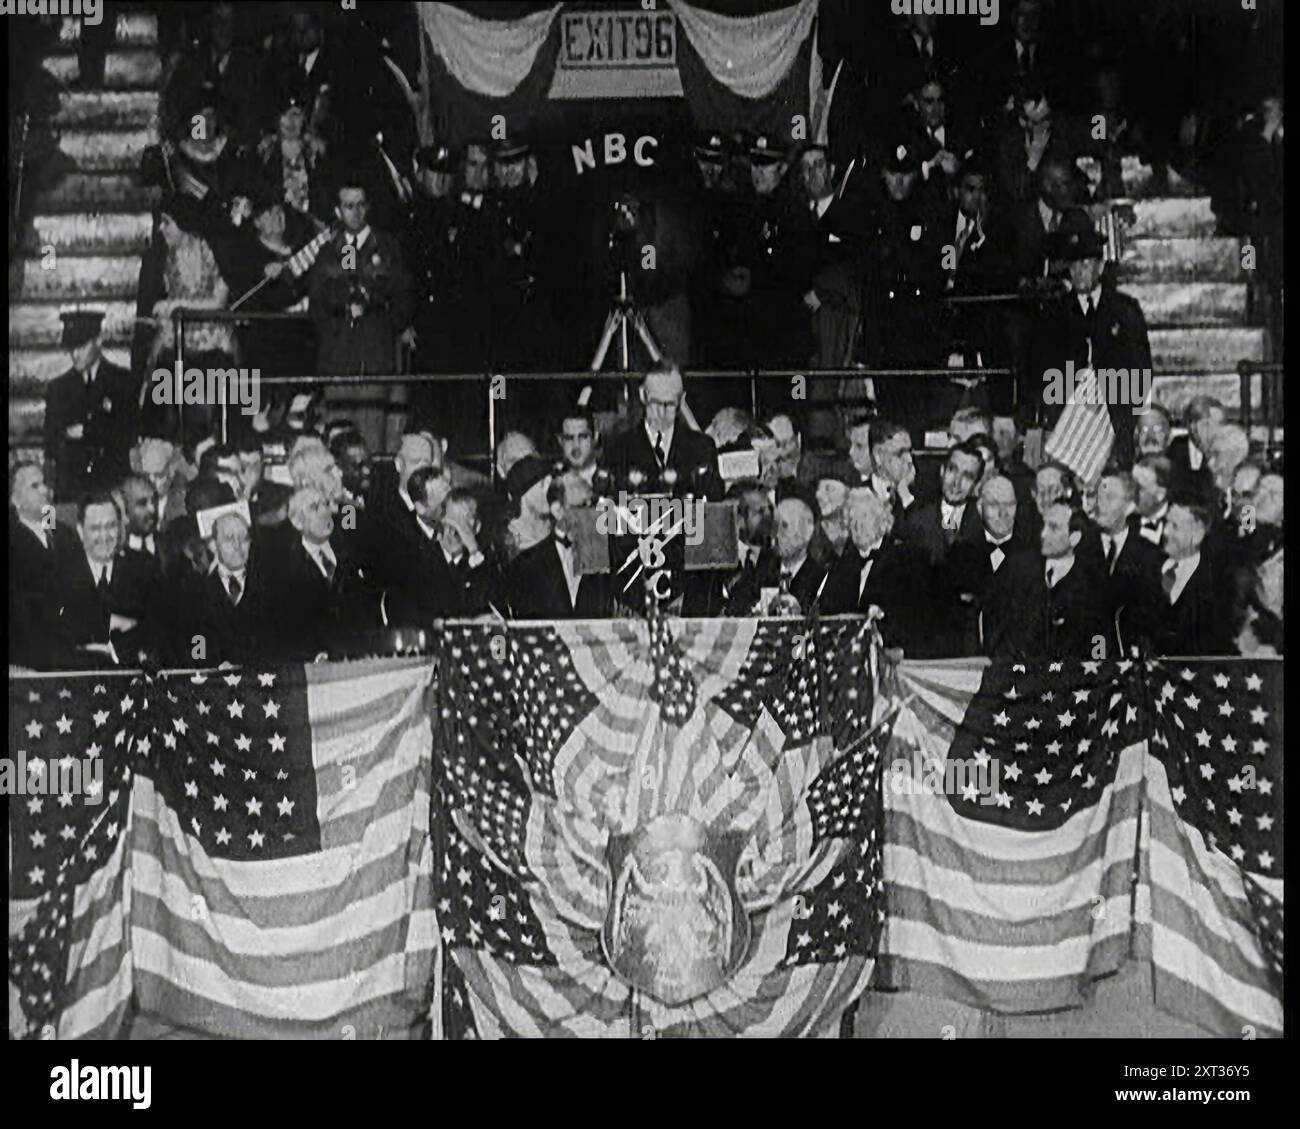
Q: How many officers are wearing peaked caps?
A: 7